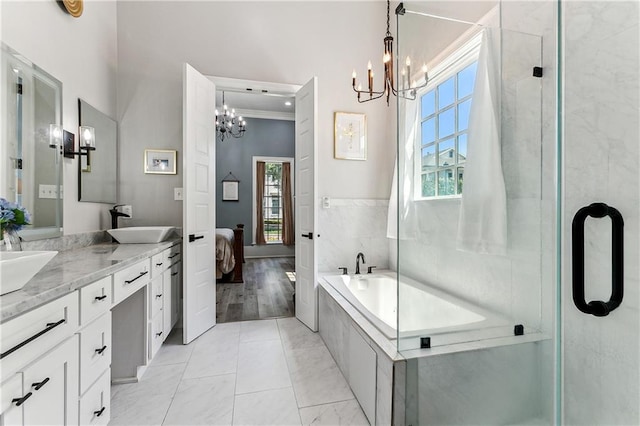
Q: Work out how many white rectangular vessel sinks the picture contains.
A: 2